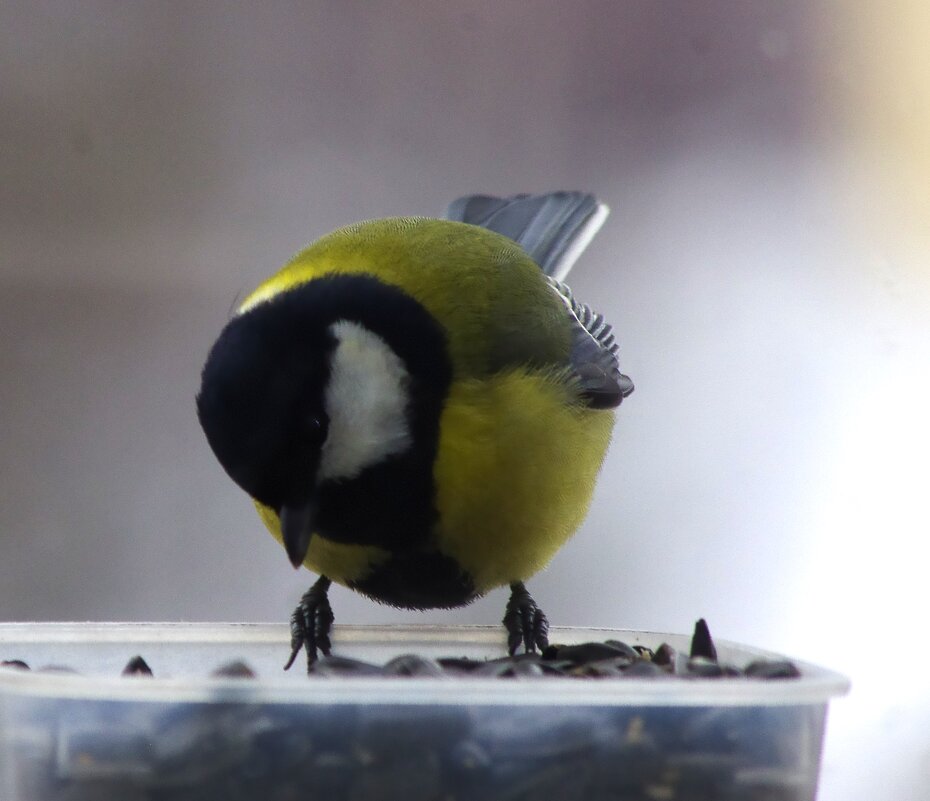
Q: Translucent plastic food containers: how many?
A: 1